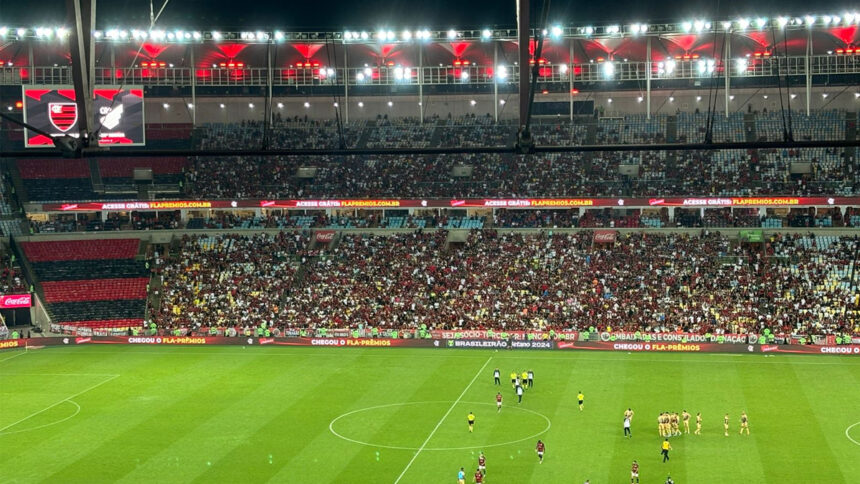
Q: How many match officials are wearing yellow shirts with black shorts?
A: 4